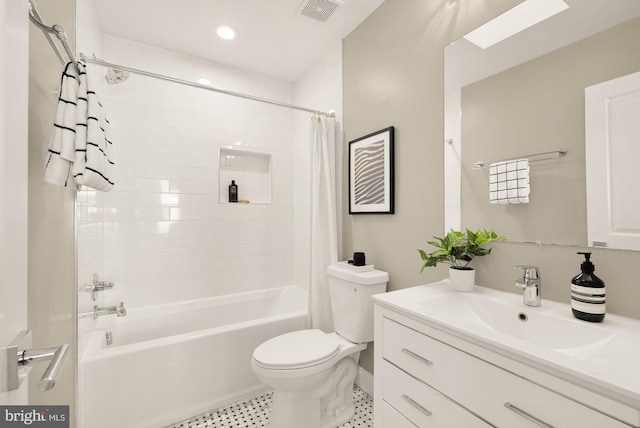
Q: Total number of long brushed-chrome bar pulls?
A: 3